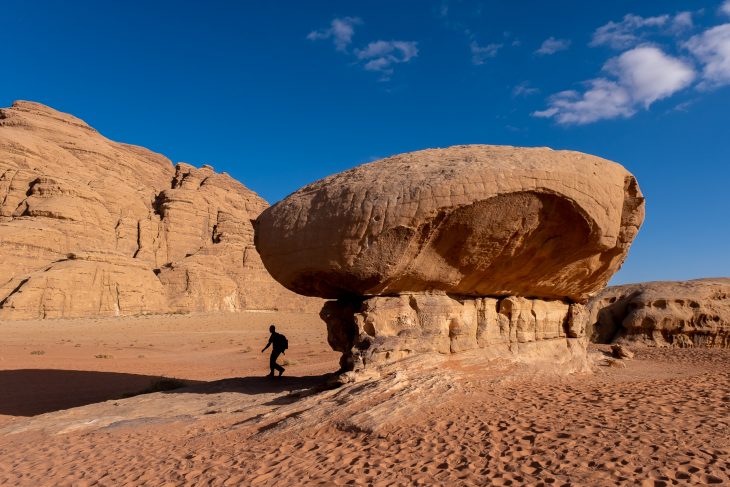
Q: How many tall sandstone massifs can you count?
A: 1